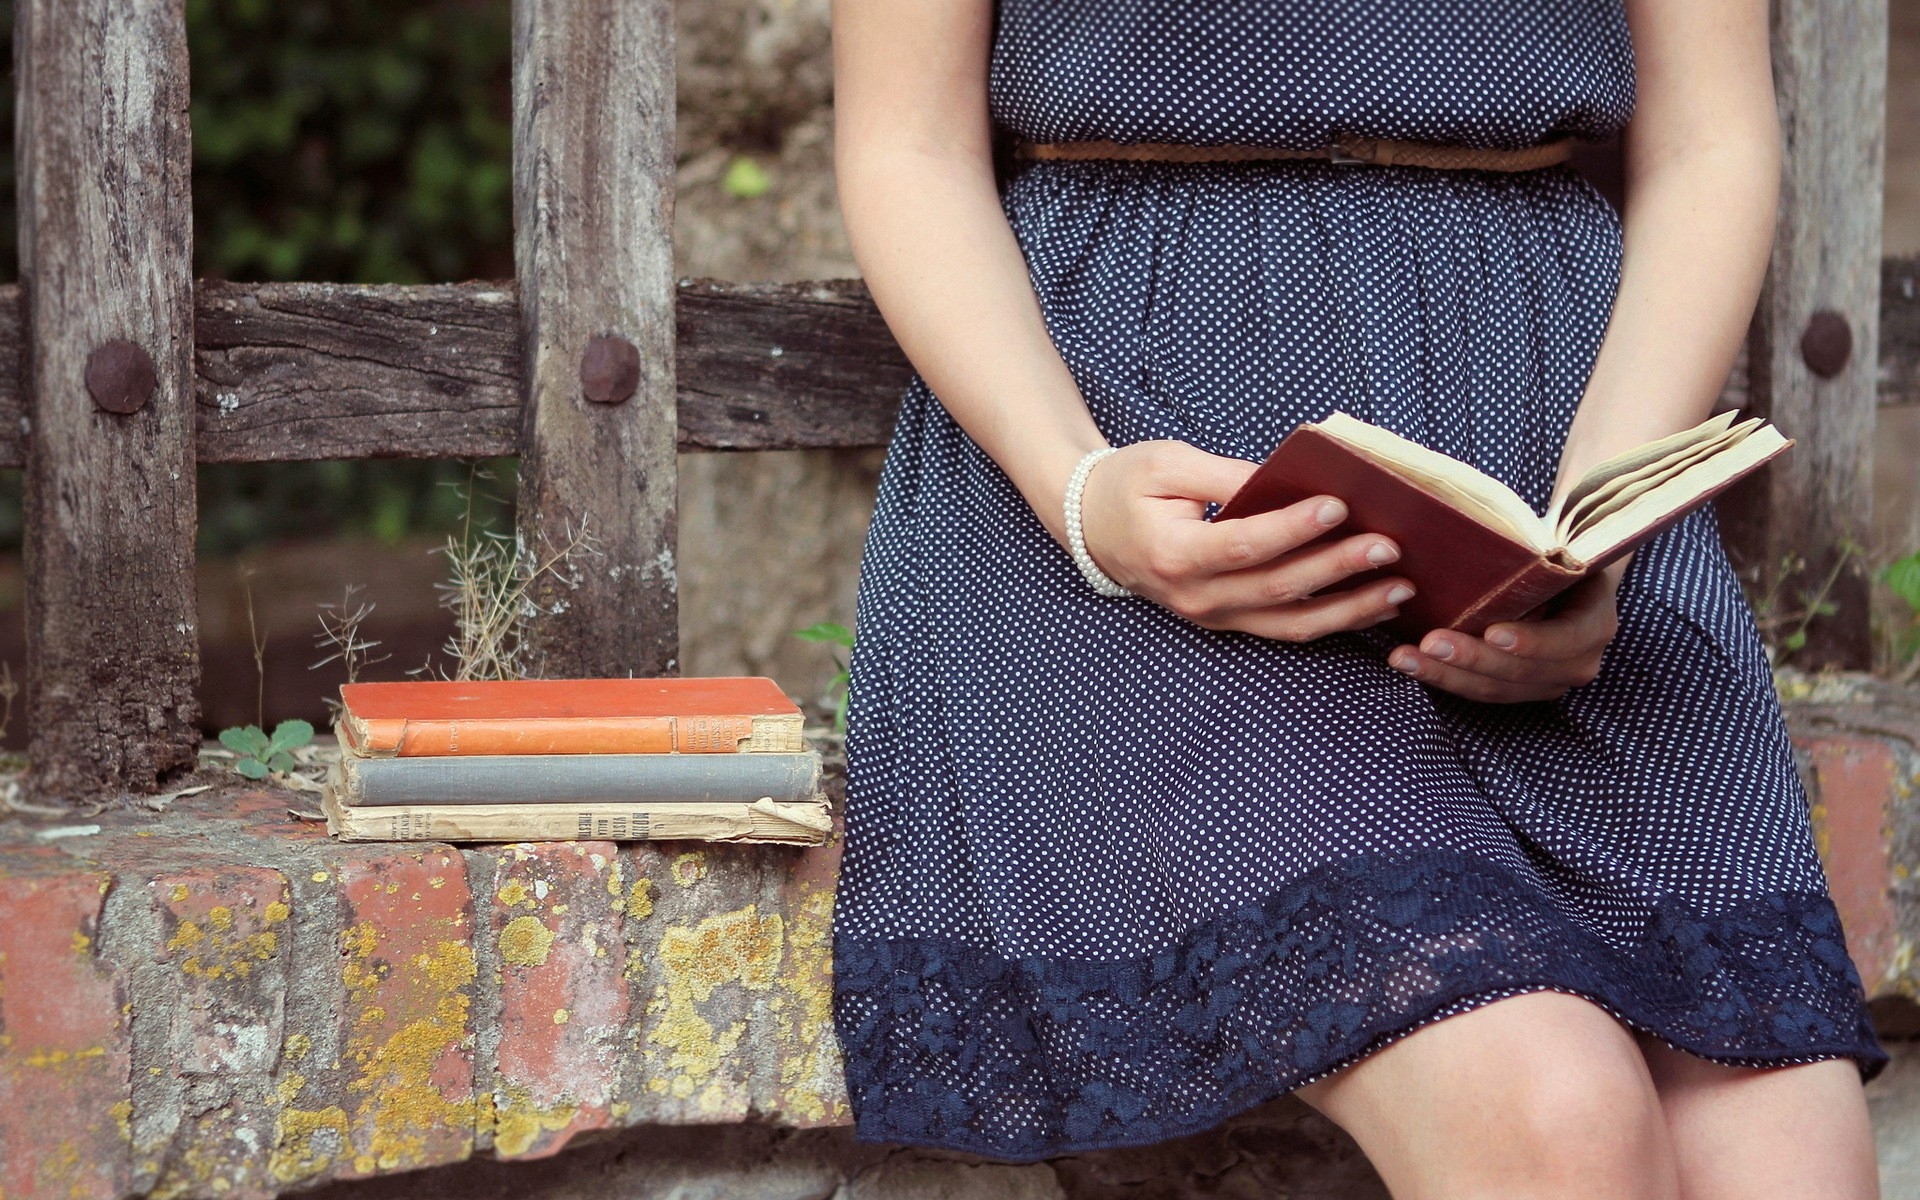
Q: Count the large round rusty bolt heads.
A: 3